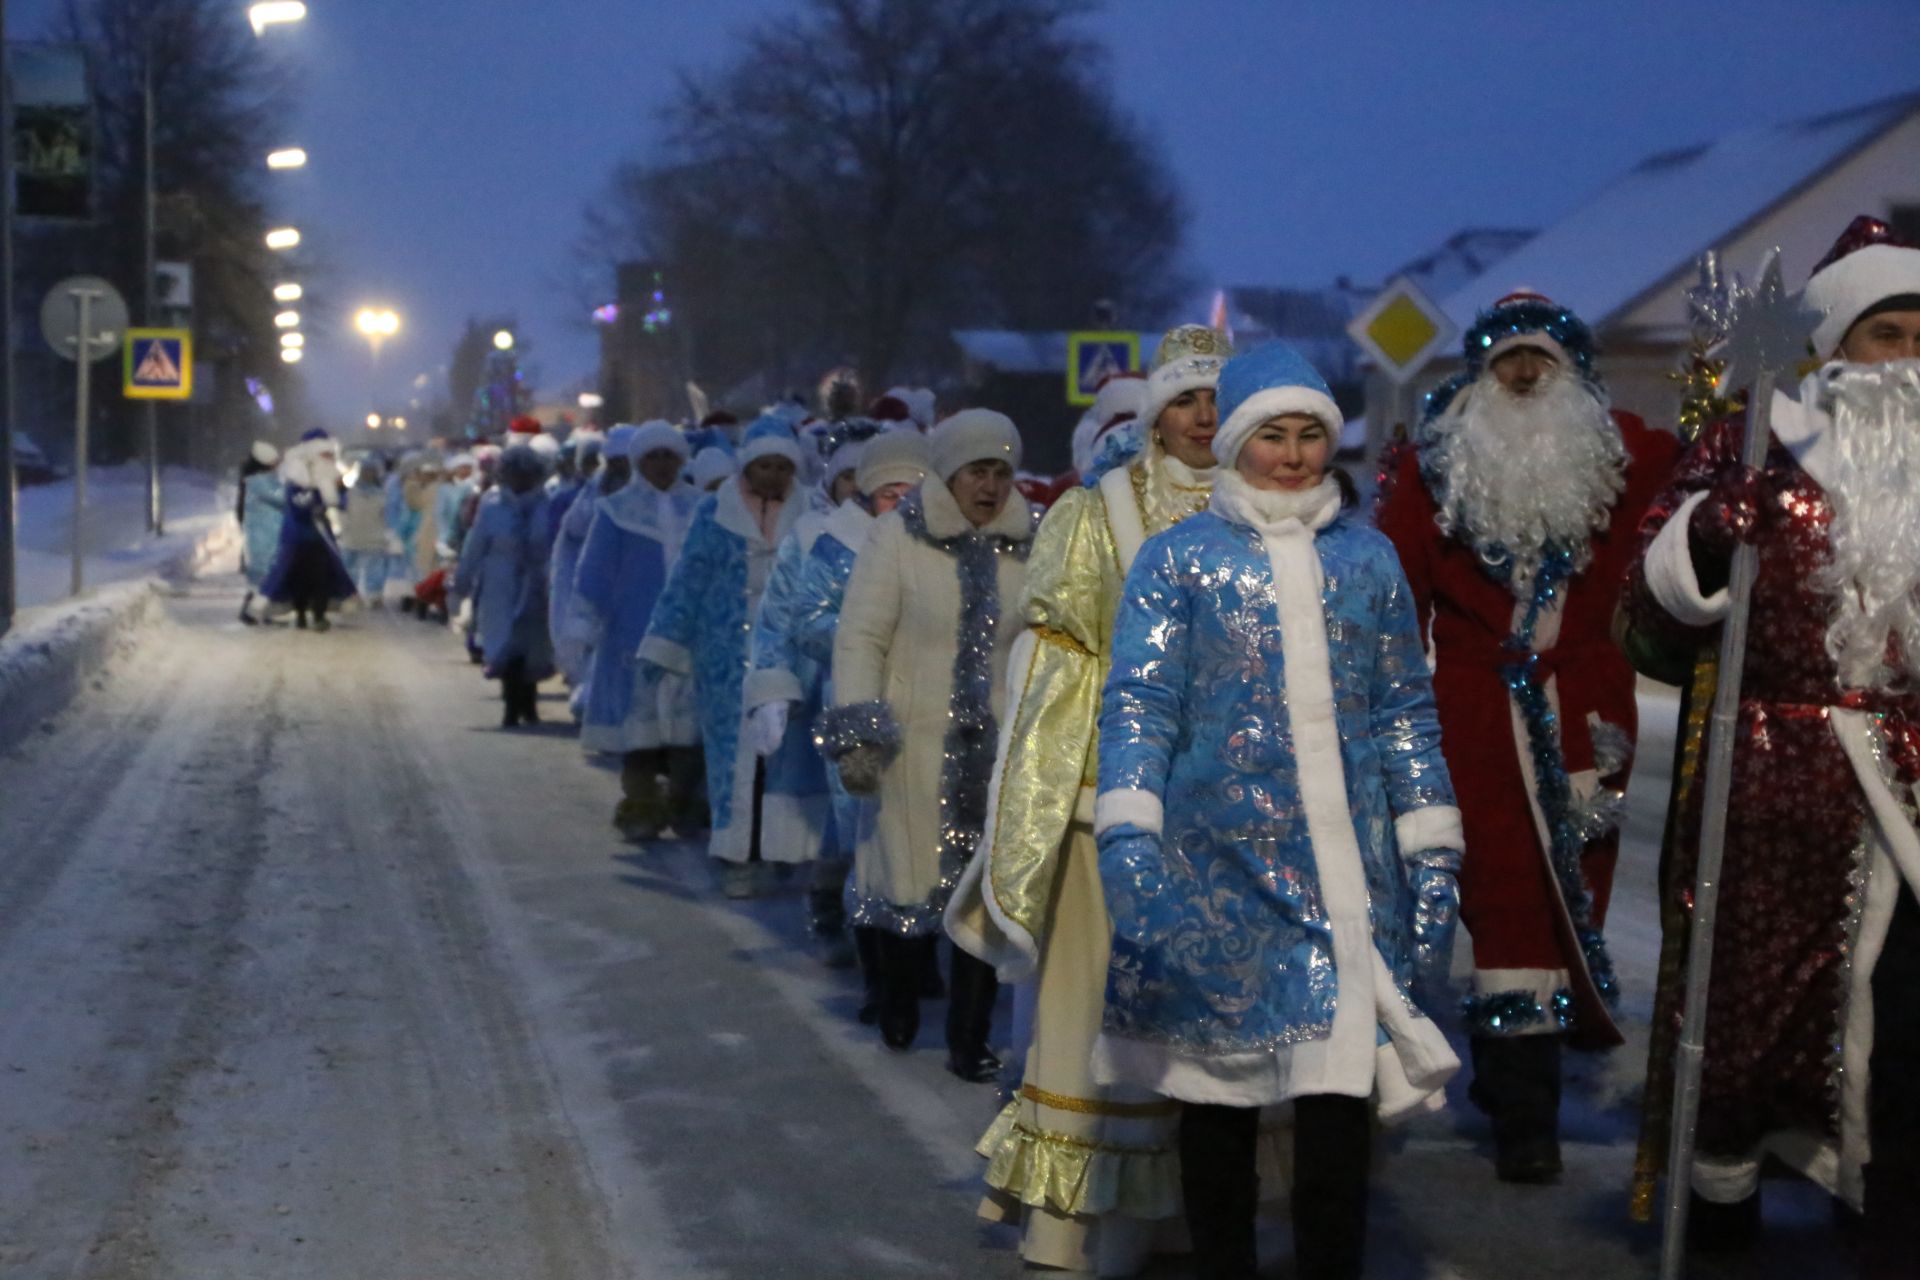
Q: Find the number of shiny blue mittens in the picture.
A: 2